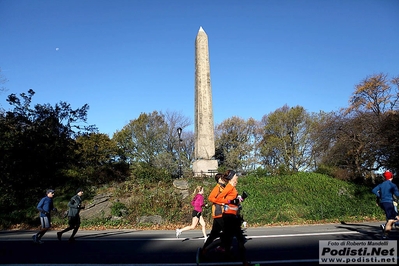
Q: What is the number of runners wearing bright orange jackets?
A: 2